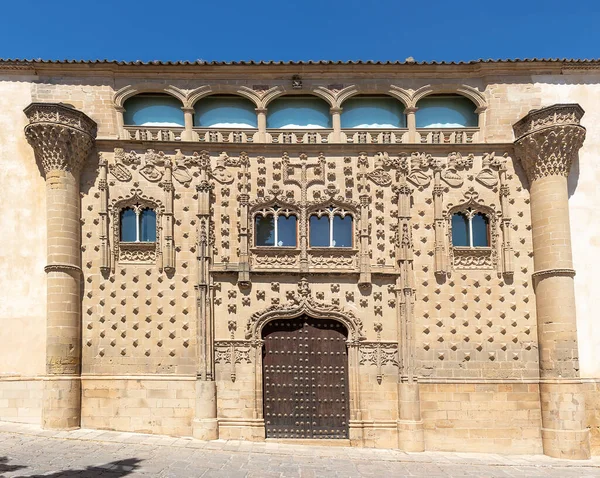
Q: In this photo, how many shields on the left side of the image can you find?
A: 4